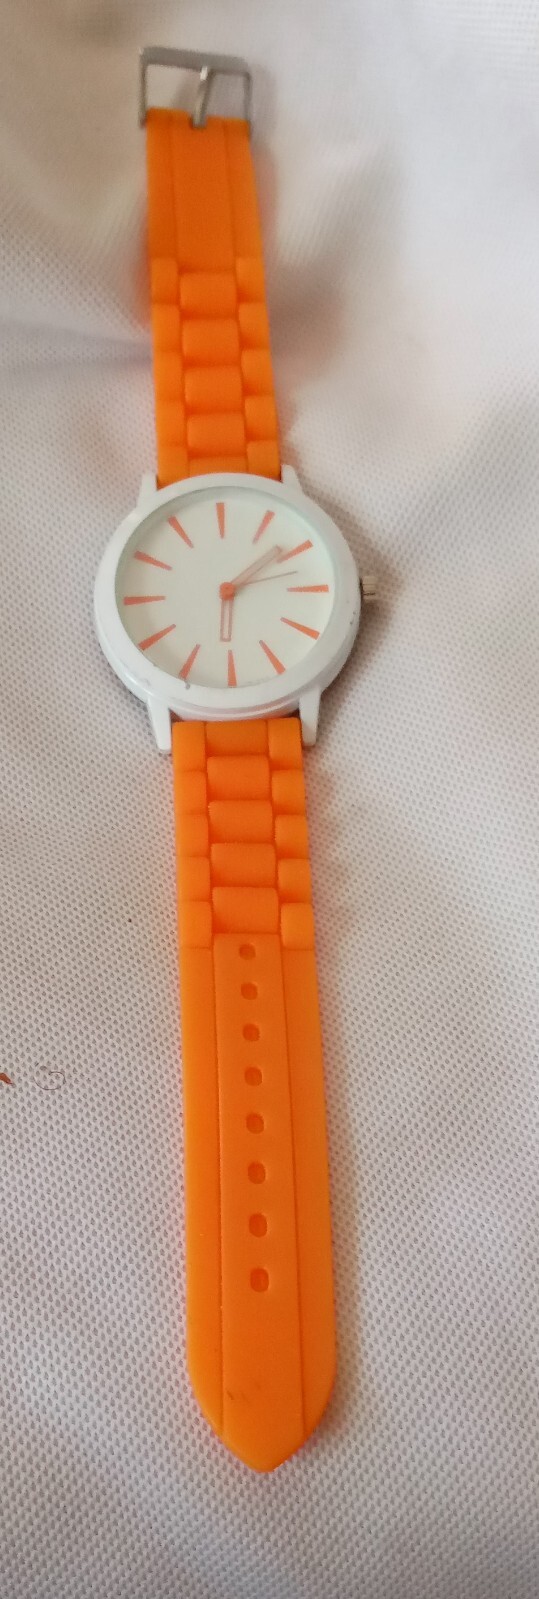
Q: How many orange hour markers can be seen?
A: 12